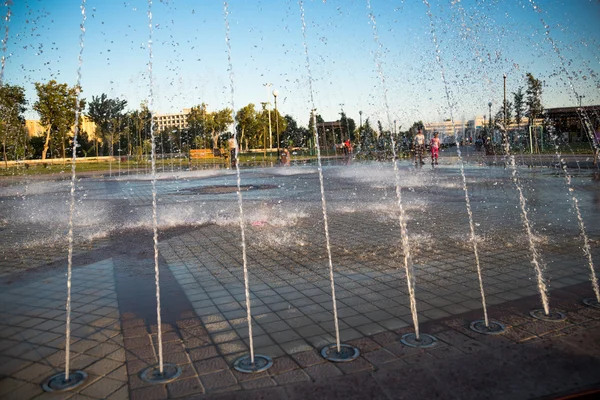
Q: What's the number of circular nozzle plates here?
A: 8